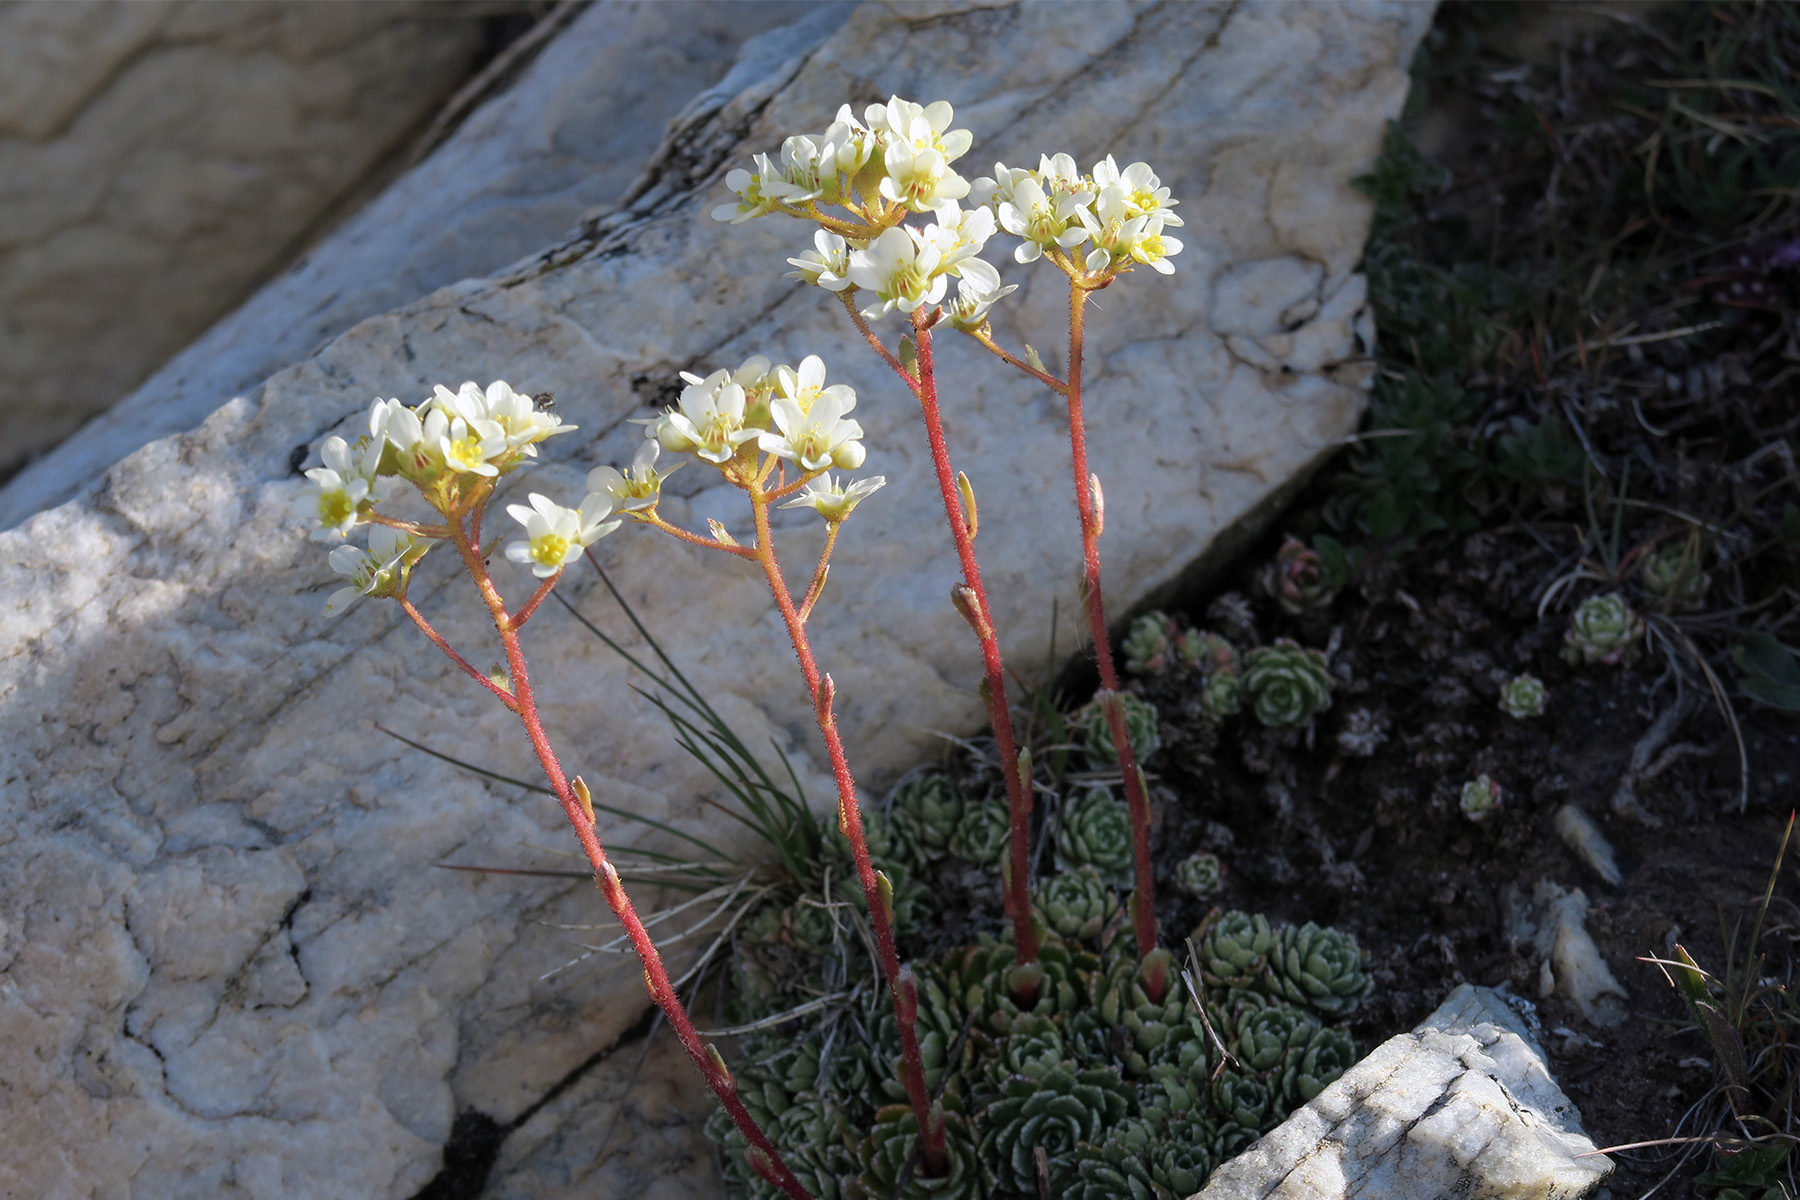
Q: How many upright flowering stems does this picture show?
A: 4